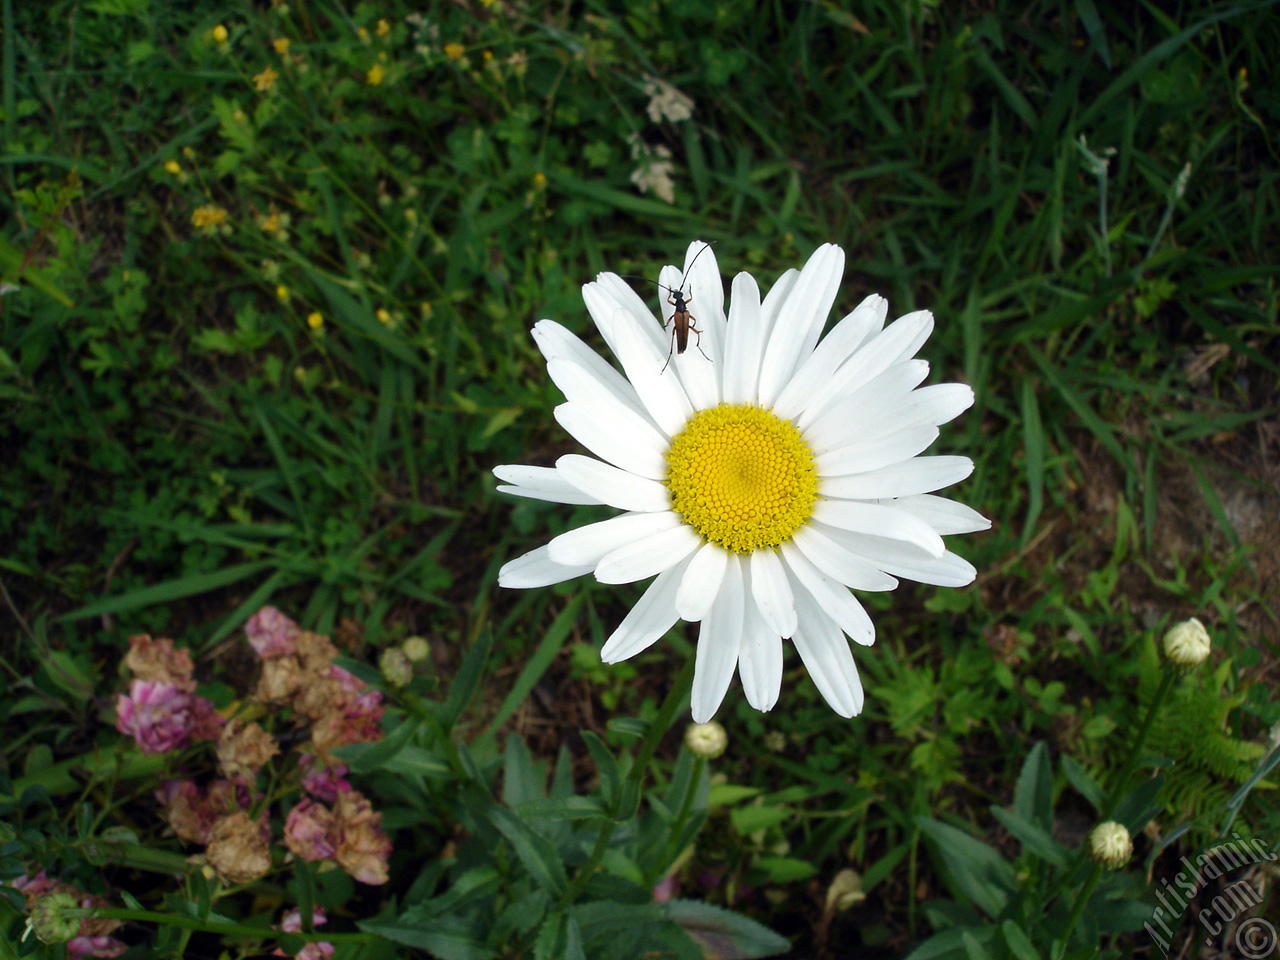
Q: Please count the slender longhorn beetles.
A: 1